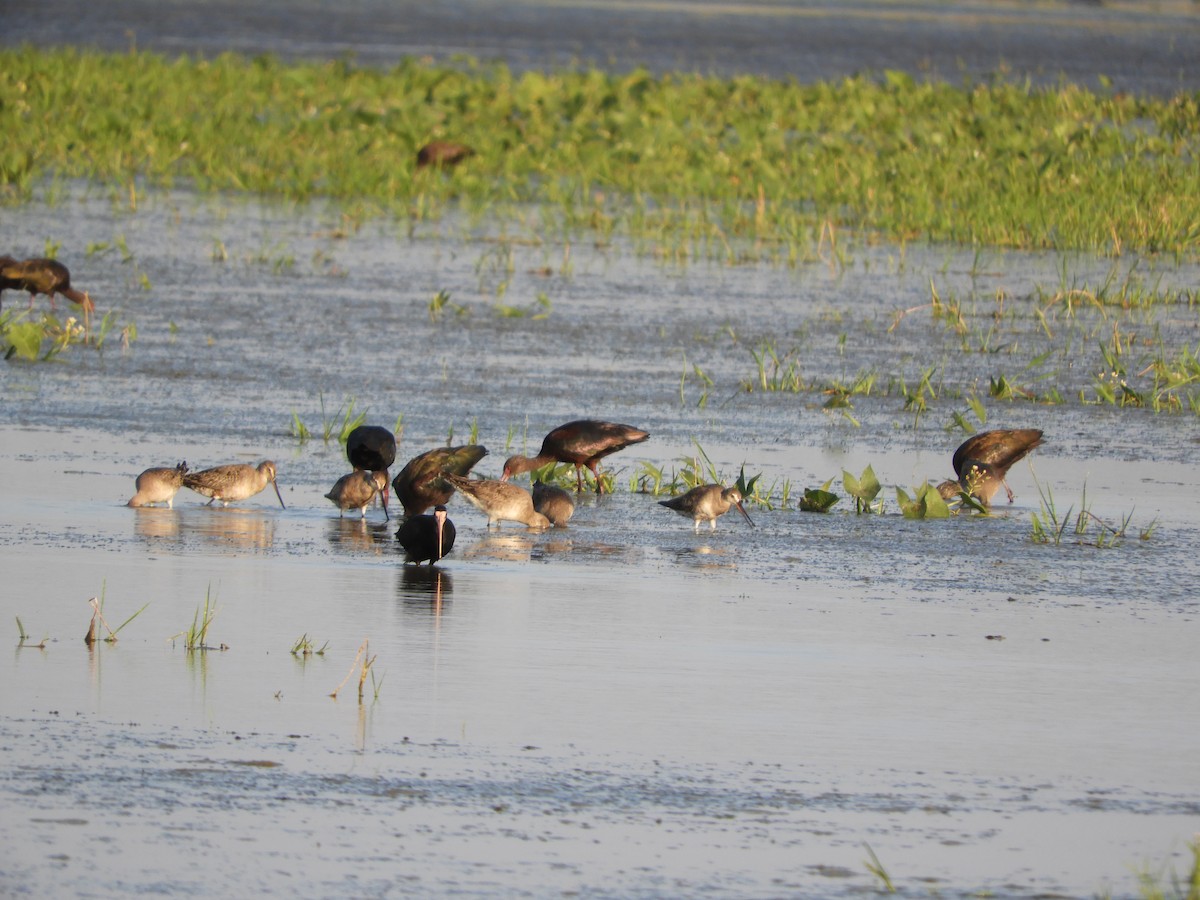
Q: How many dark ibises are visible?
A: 8